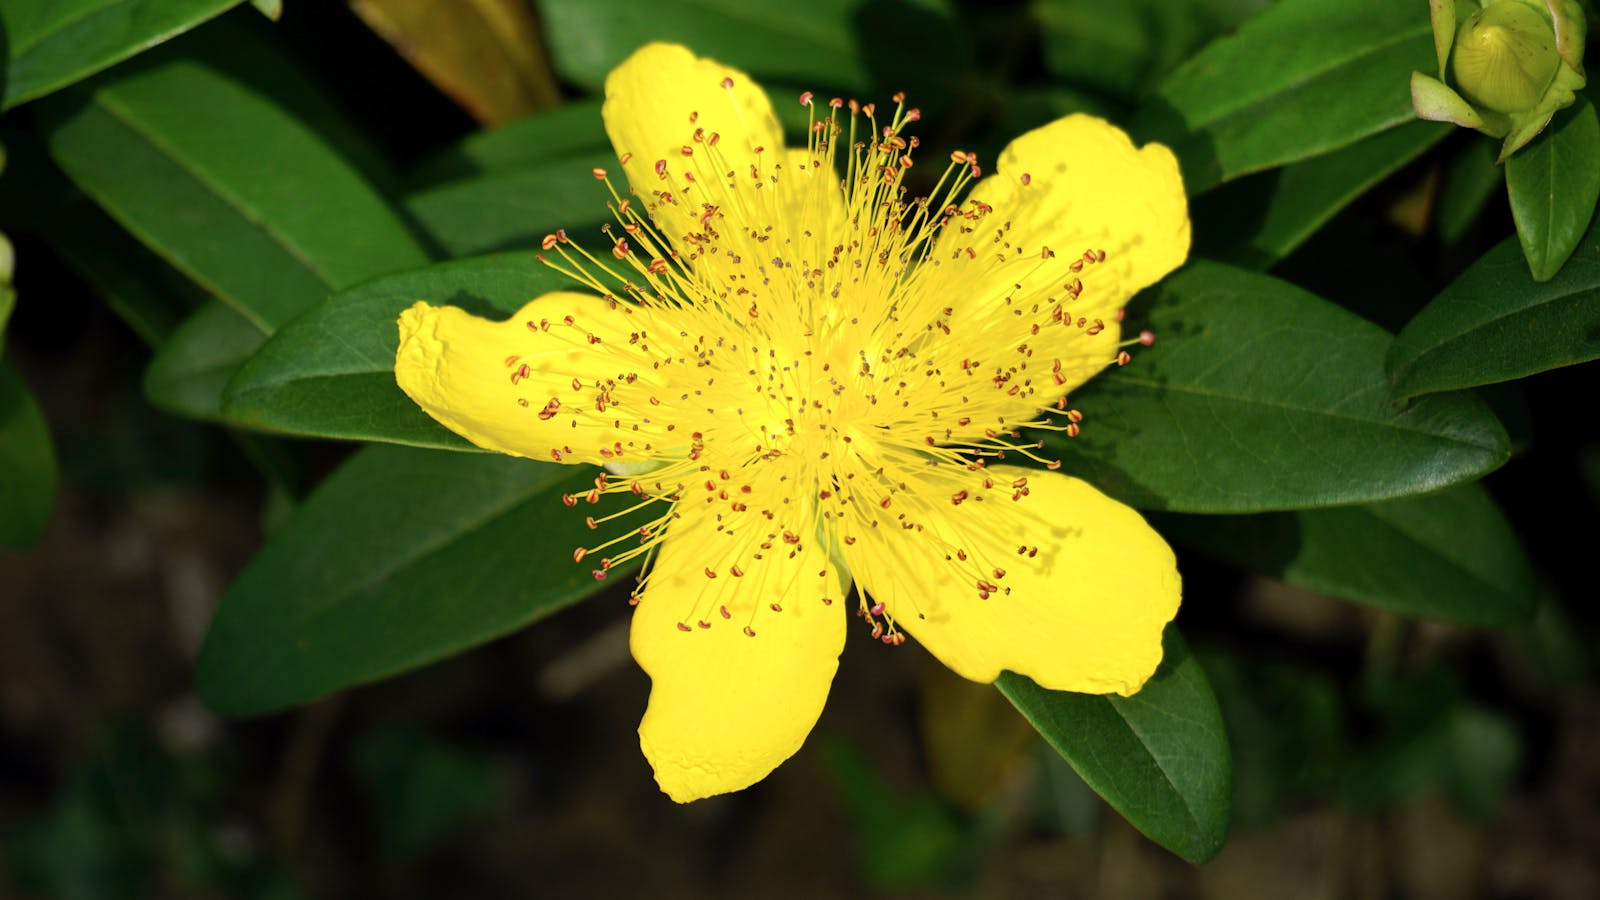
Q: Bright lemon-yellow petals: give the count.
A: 5